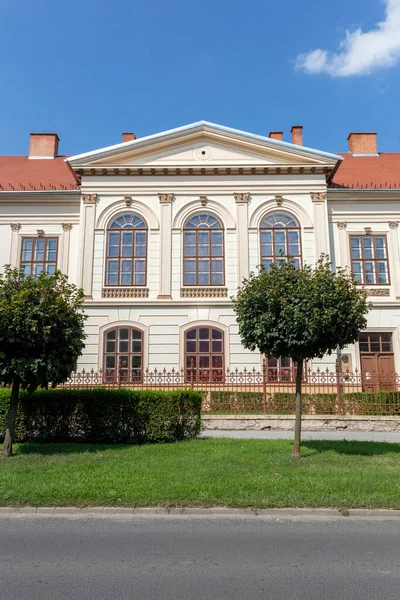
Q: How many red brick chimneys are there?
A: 5